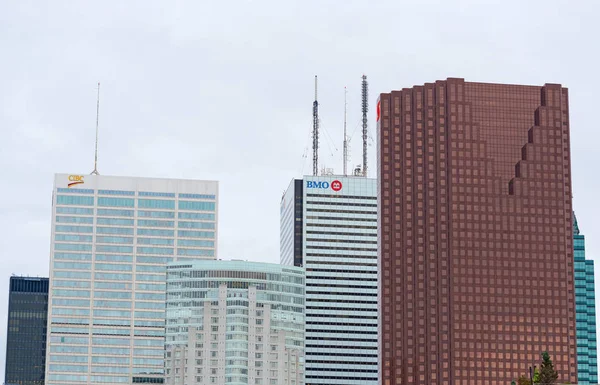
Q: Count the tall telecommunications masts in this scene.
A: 4